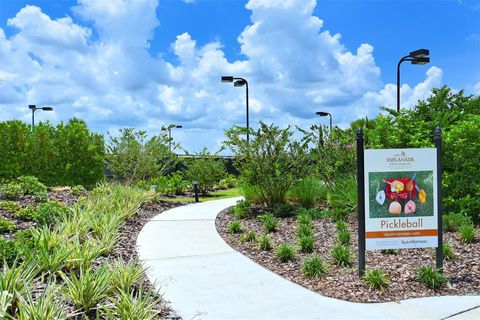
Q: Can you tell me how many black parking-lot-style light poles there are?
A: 5